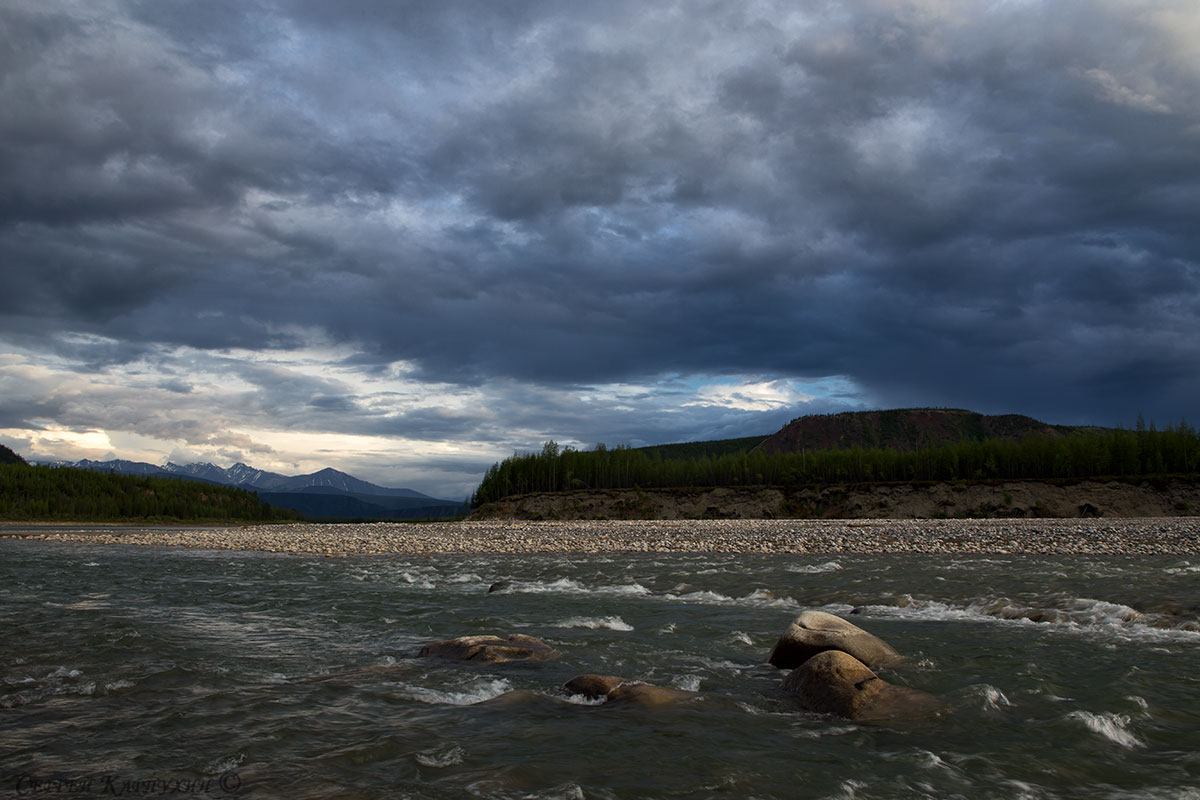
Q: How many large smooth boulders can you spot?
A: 4